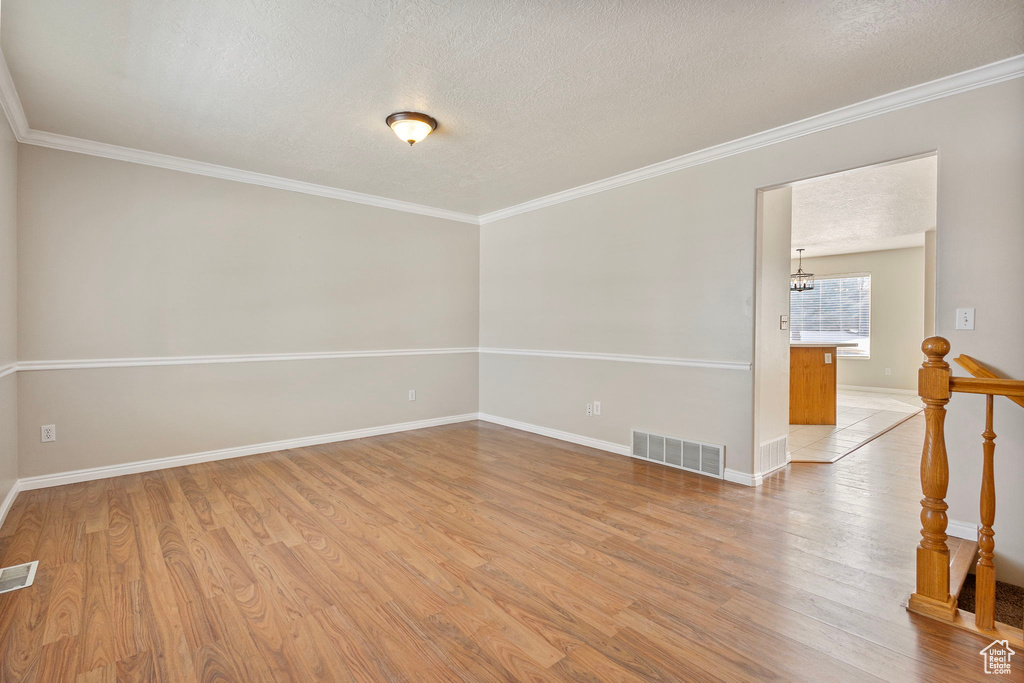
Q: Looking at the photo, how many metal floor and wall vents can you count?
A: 3